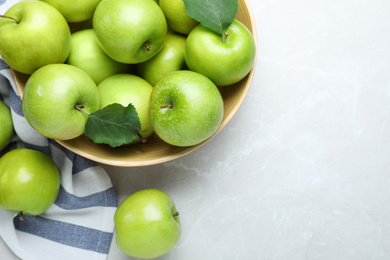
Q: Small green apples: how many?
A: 13